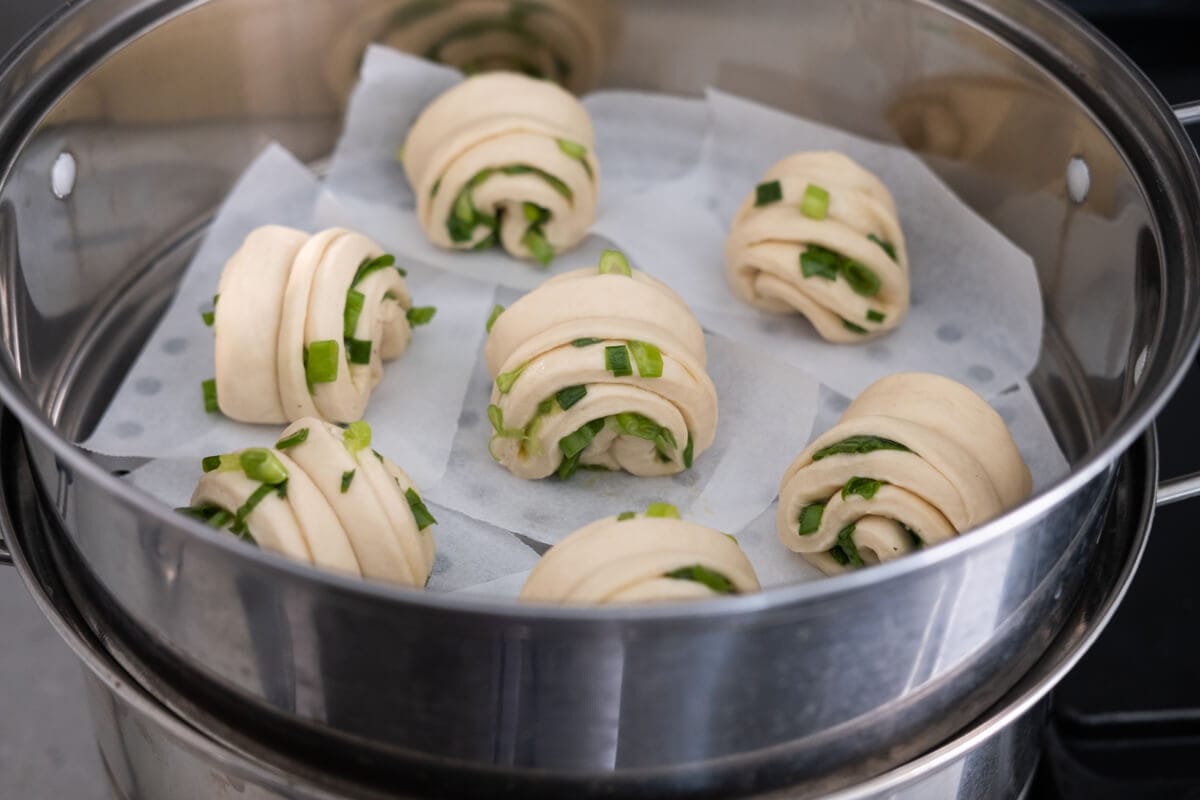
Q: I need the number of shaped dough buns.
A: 7